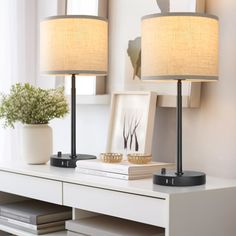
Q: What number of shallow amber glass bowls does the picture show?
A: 2